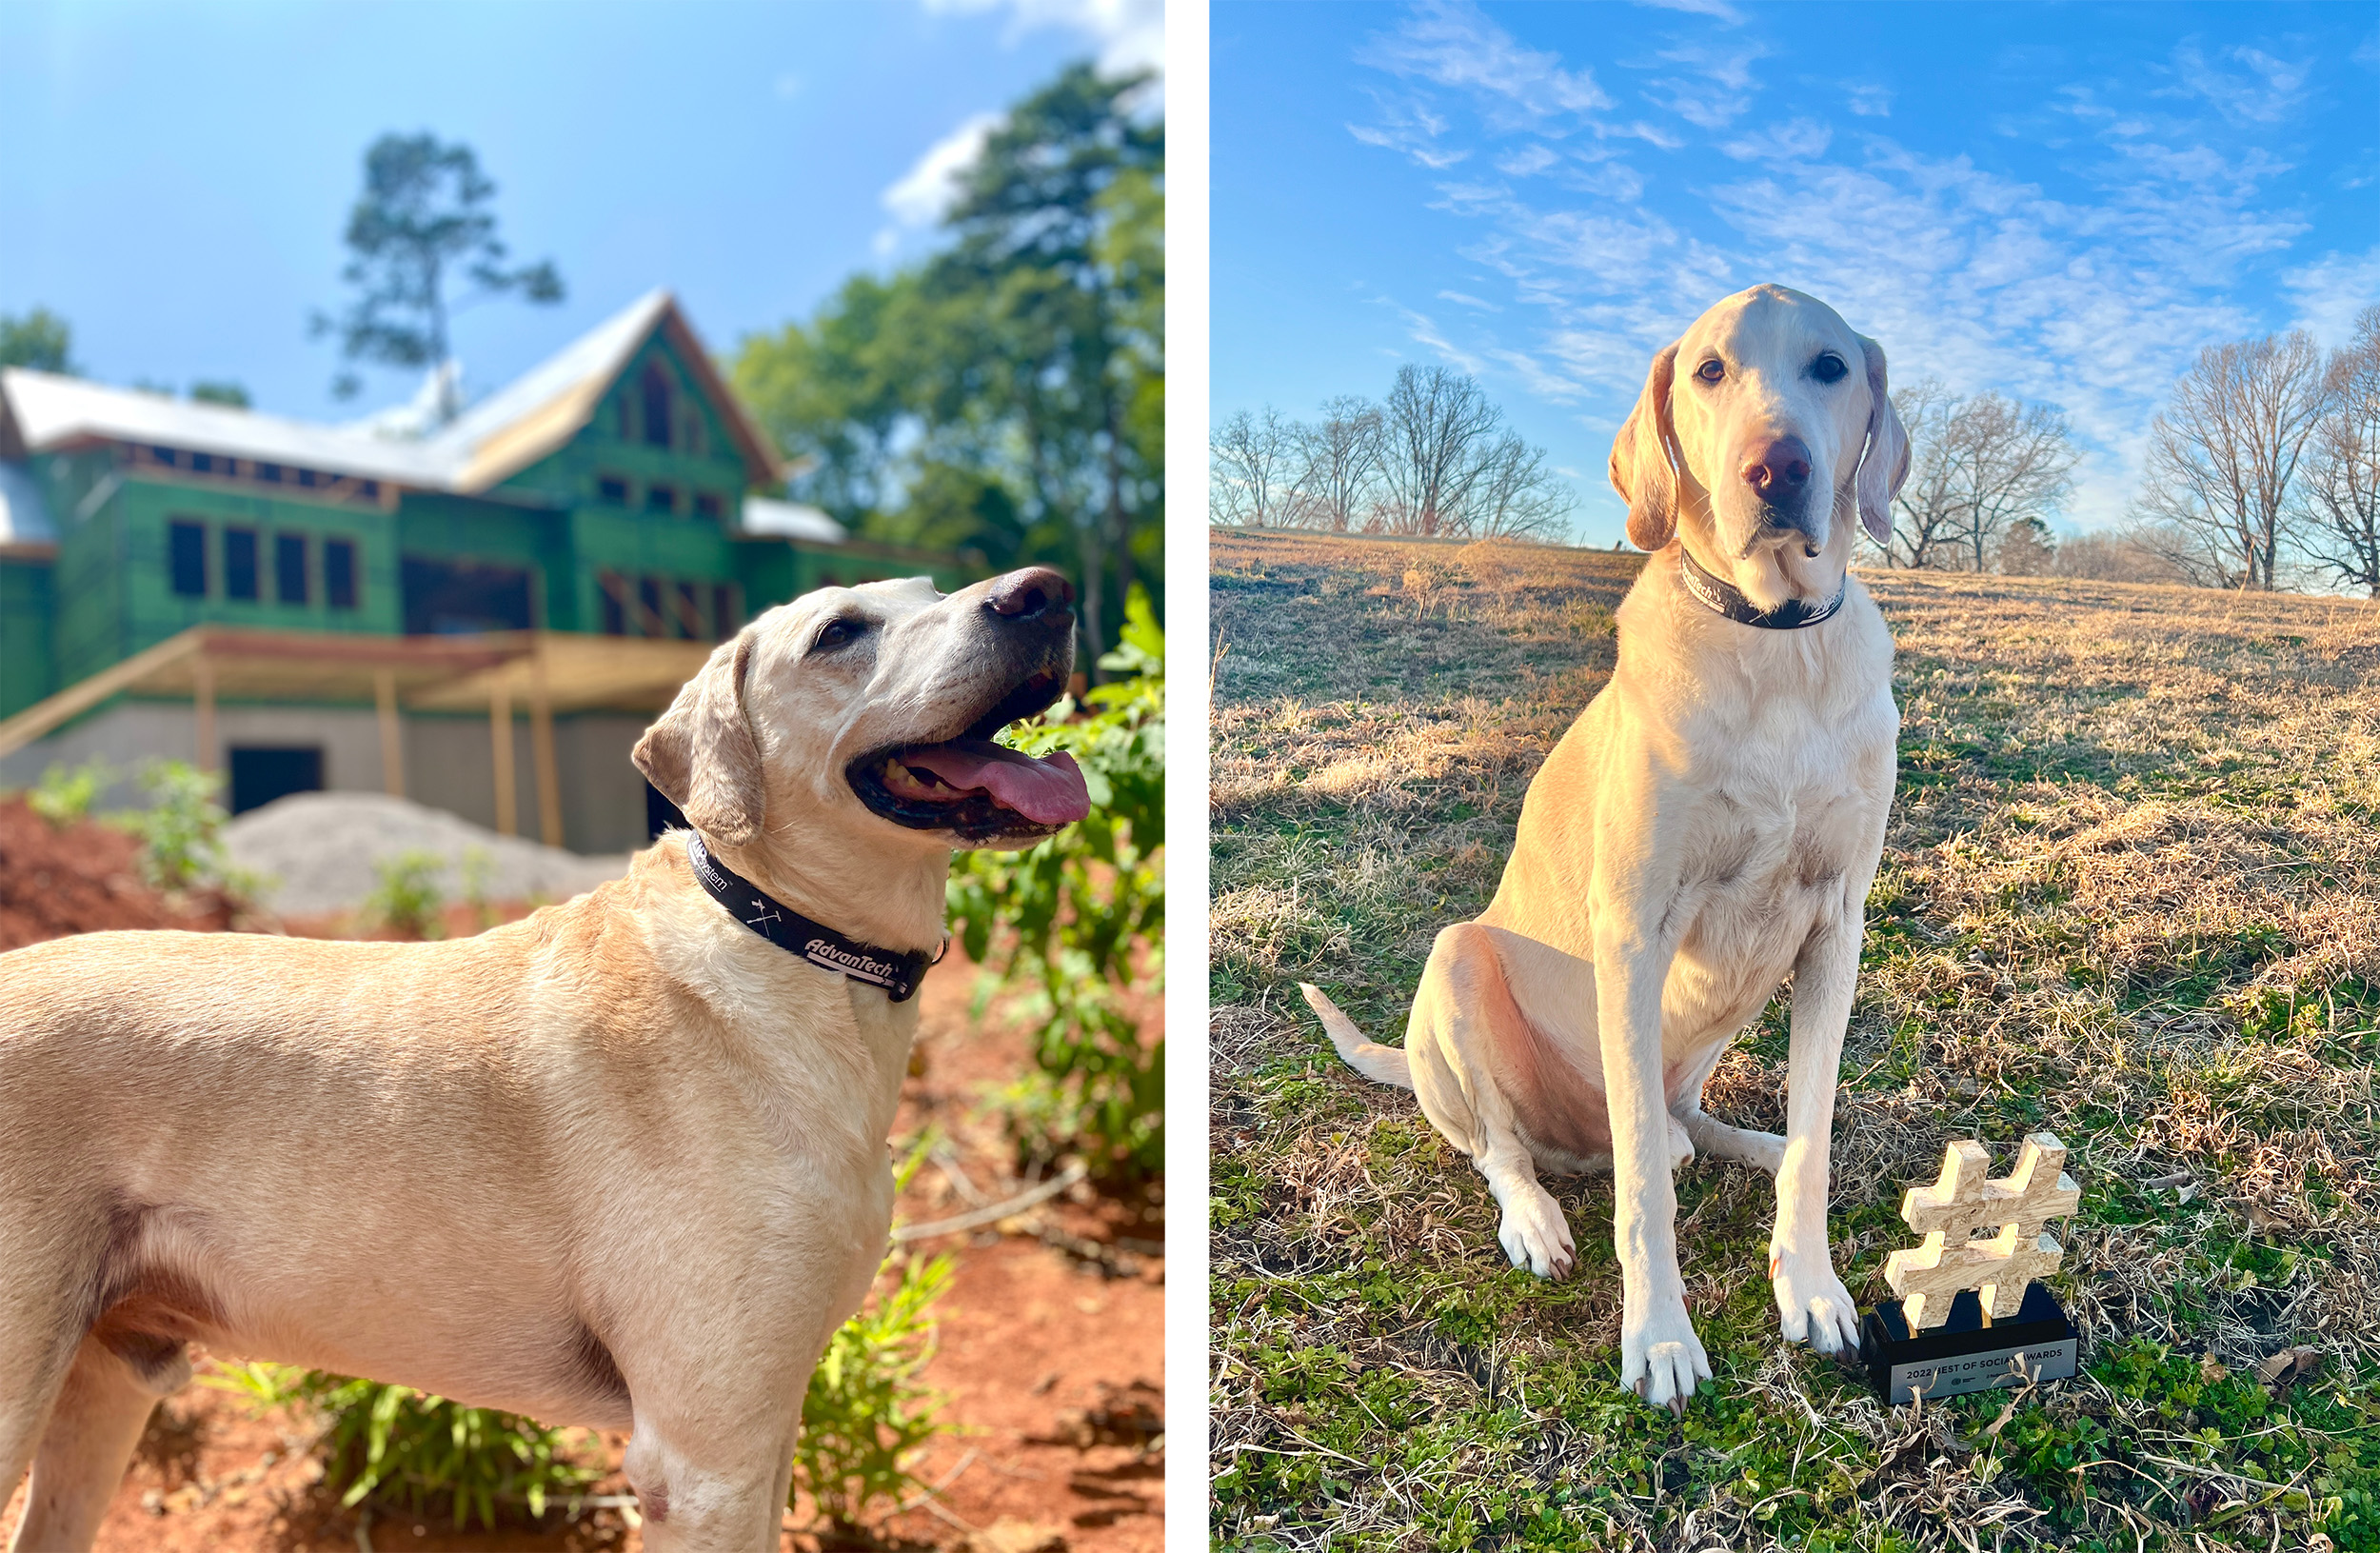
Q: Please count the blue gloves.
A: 0